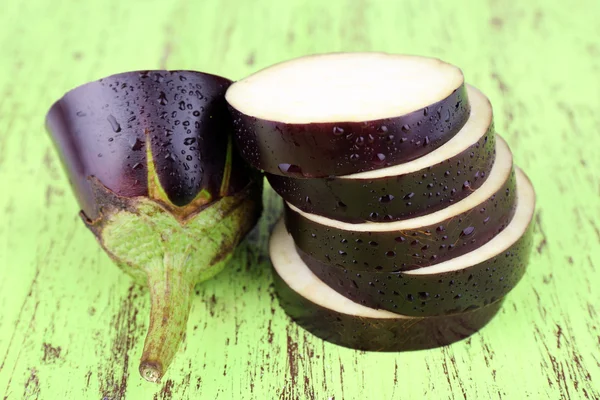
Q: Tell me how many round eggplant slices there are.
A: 5